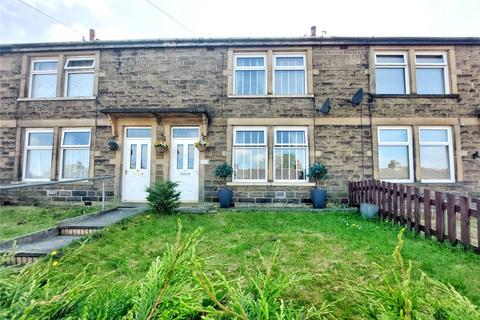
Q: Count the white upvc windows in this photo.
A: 12